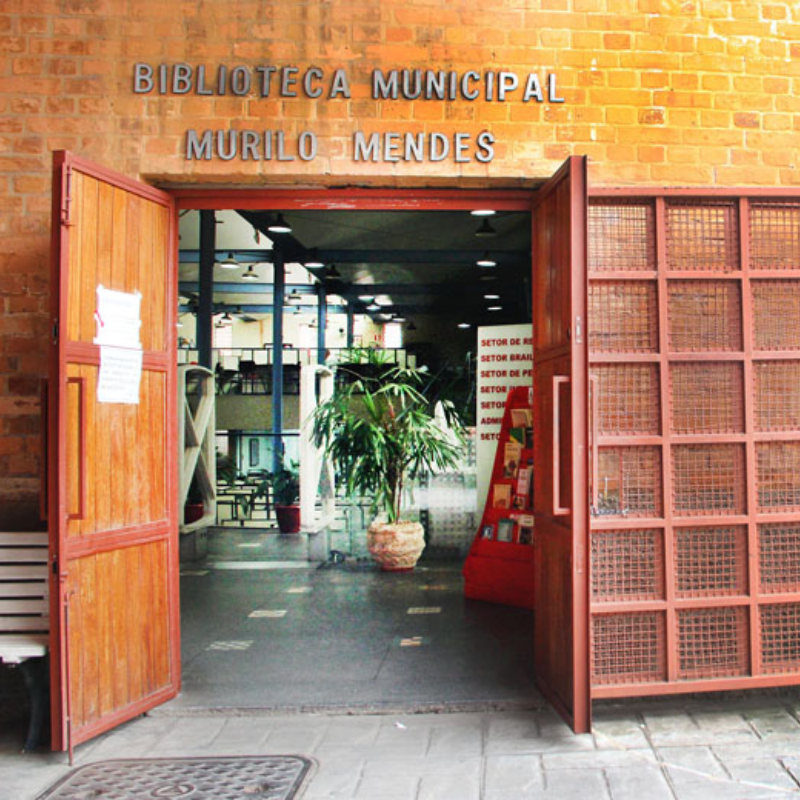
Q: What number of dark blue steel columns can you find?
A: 4